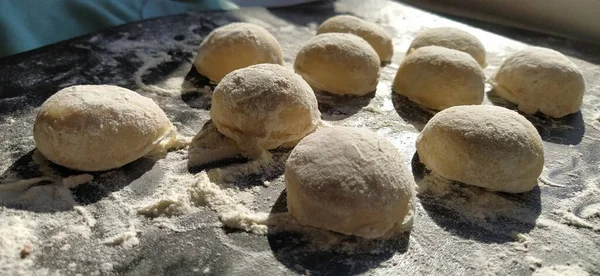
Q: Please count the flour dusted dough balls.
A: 10